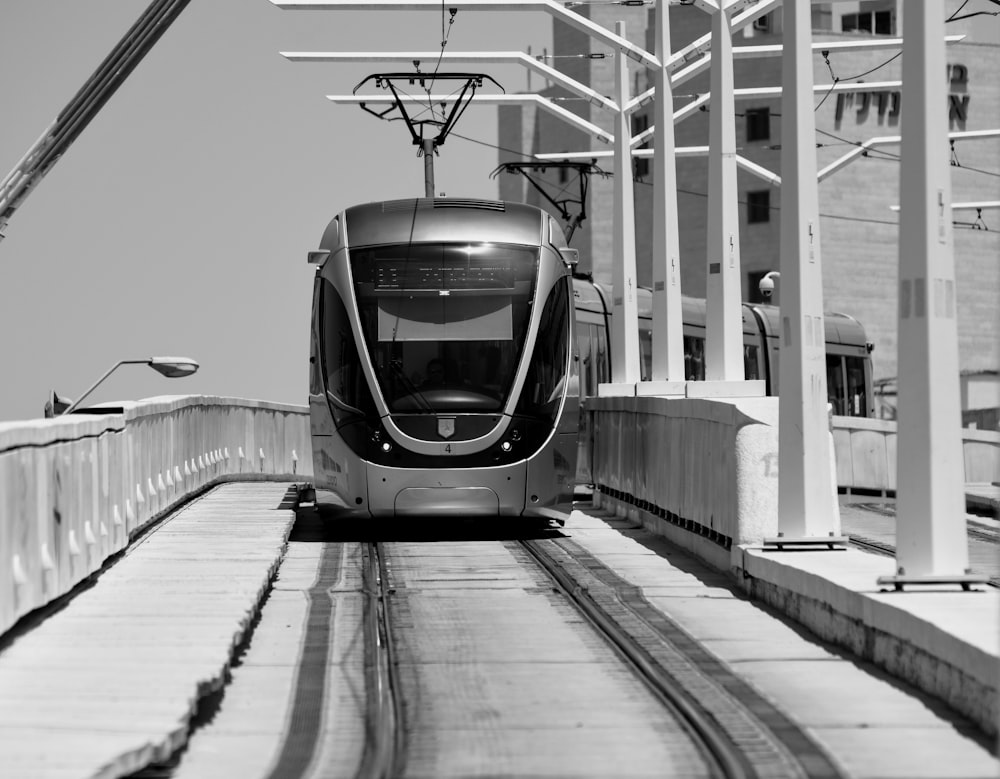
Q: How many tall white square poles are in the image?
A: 5